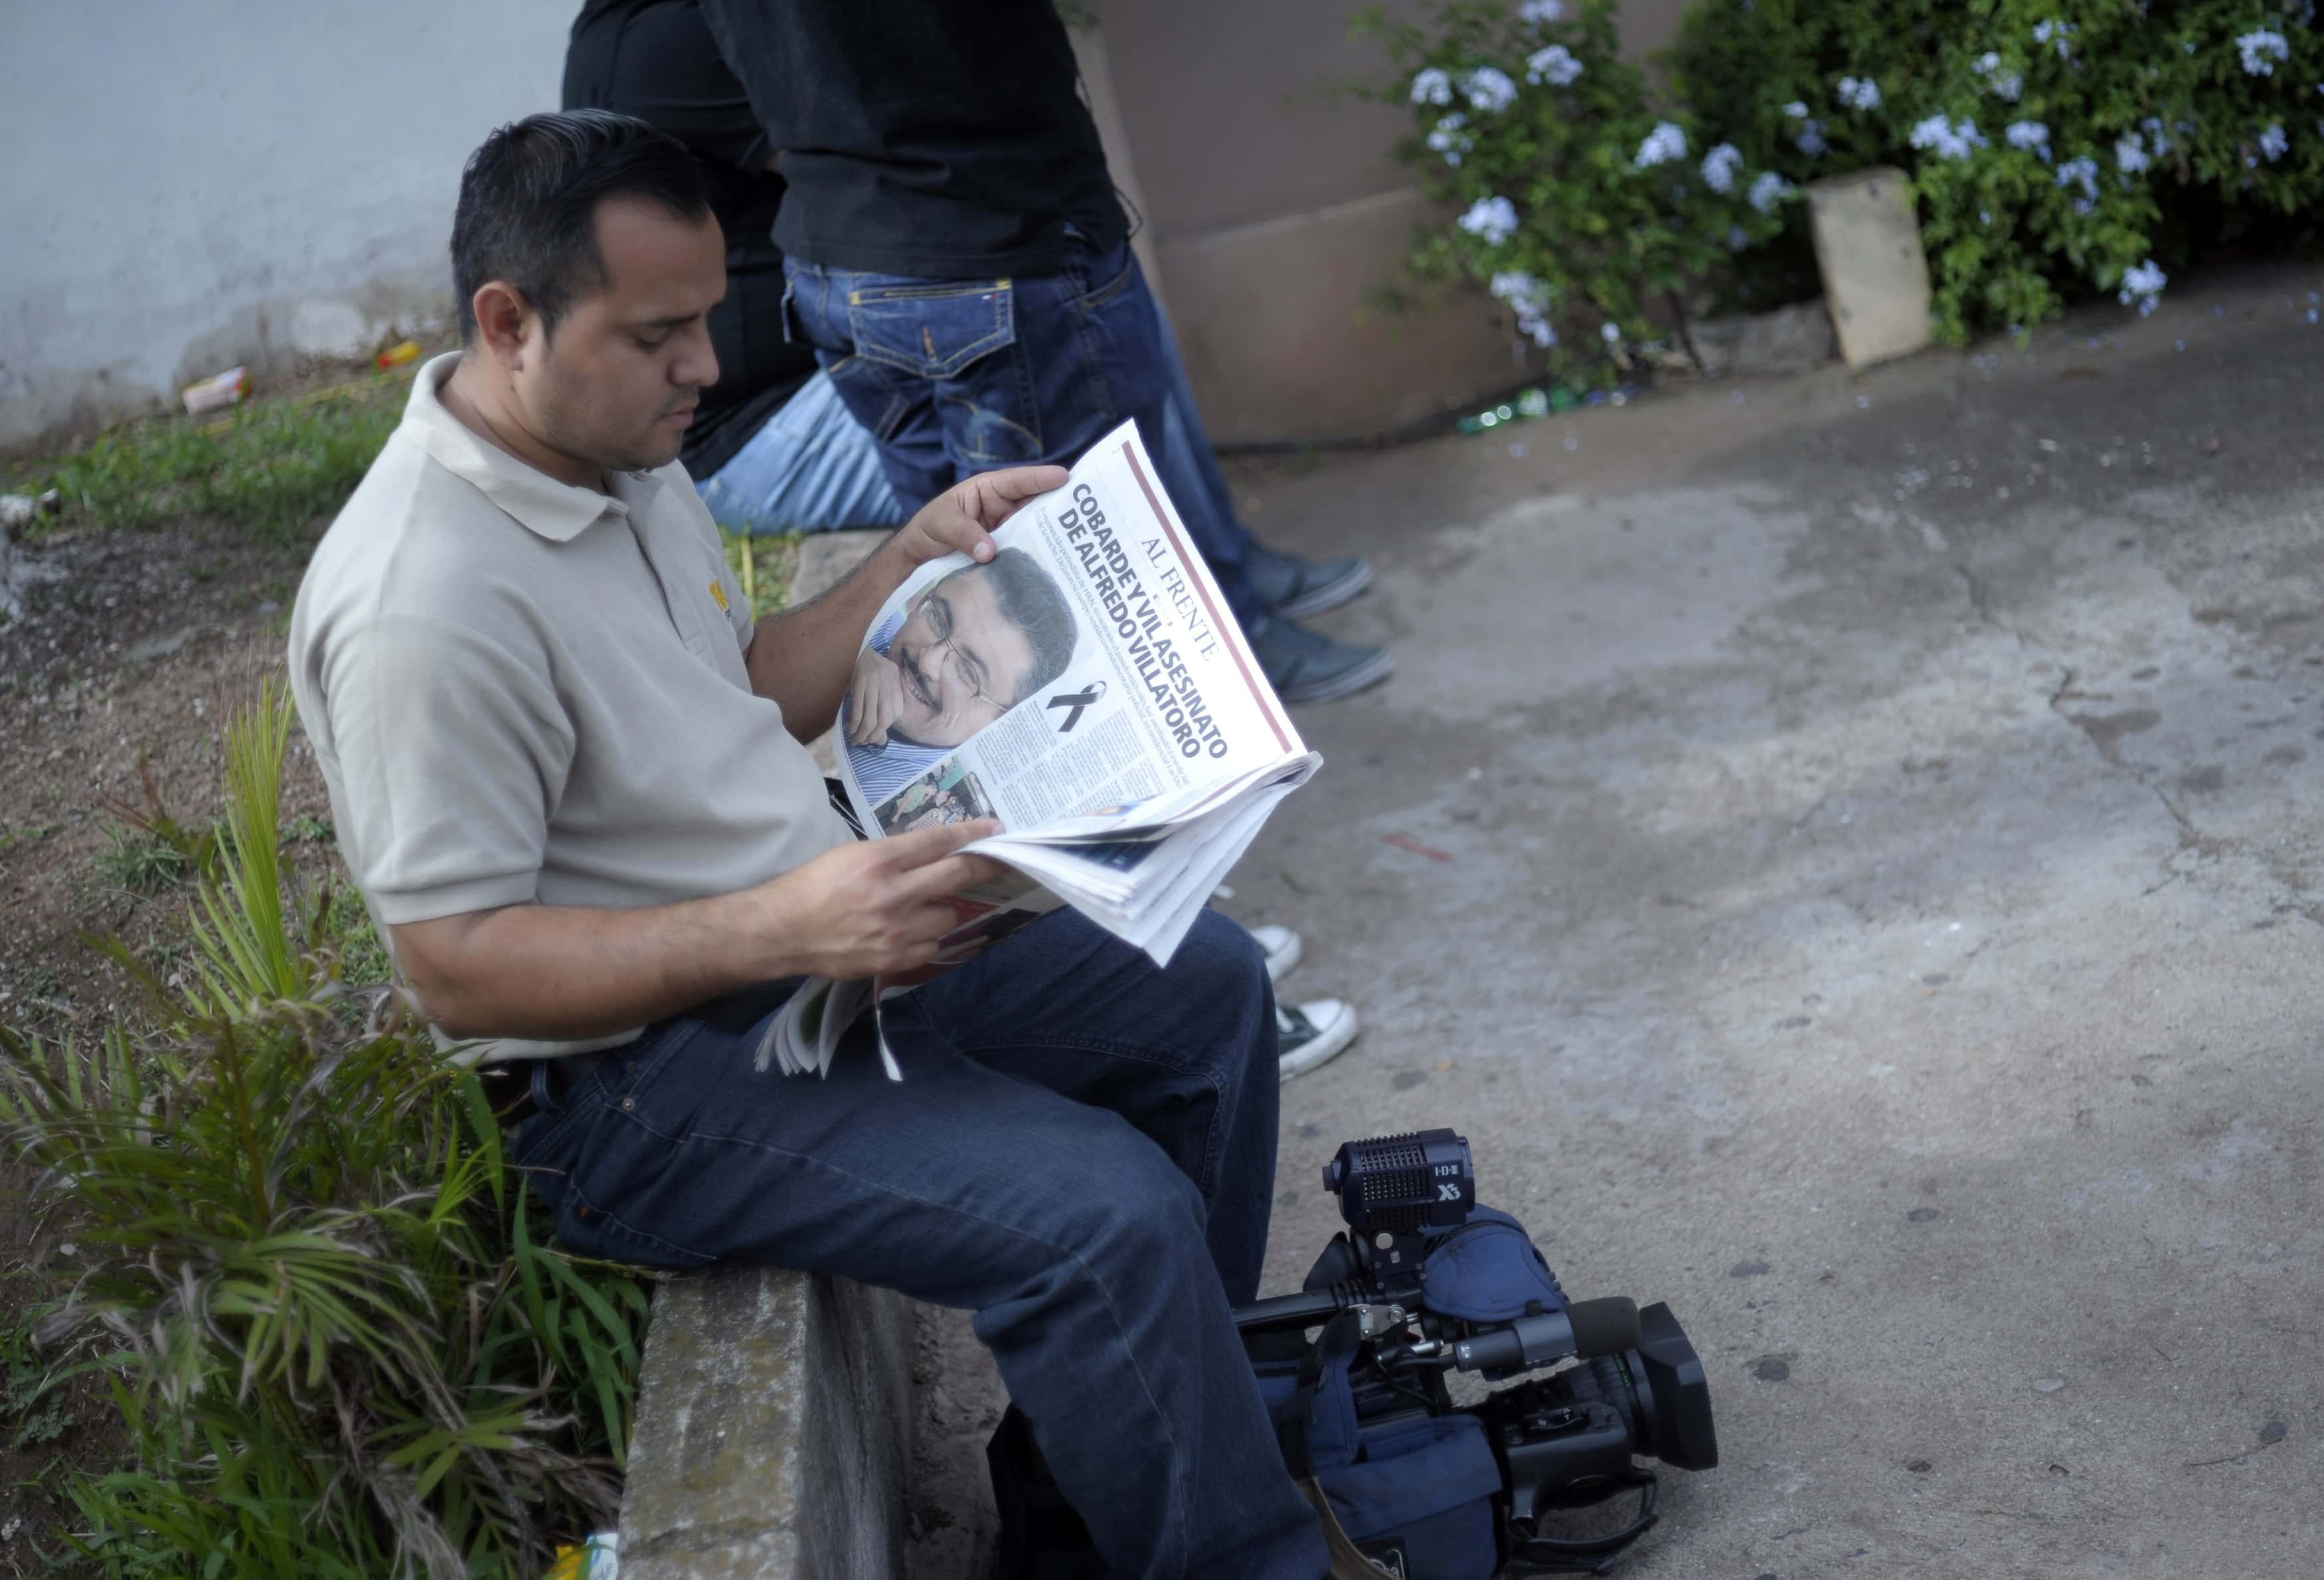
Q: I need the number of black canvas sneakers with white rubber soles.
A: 2